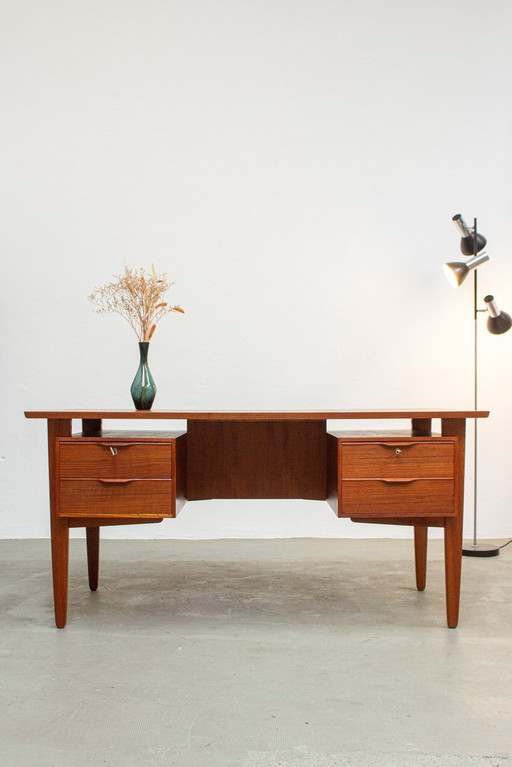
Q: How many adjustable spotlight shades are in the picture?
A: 3